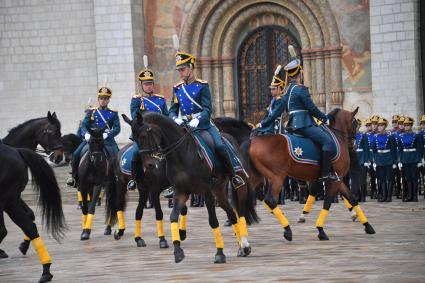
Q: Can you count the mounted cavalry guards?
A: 5